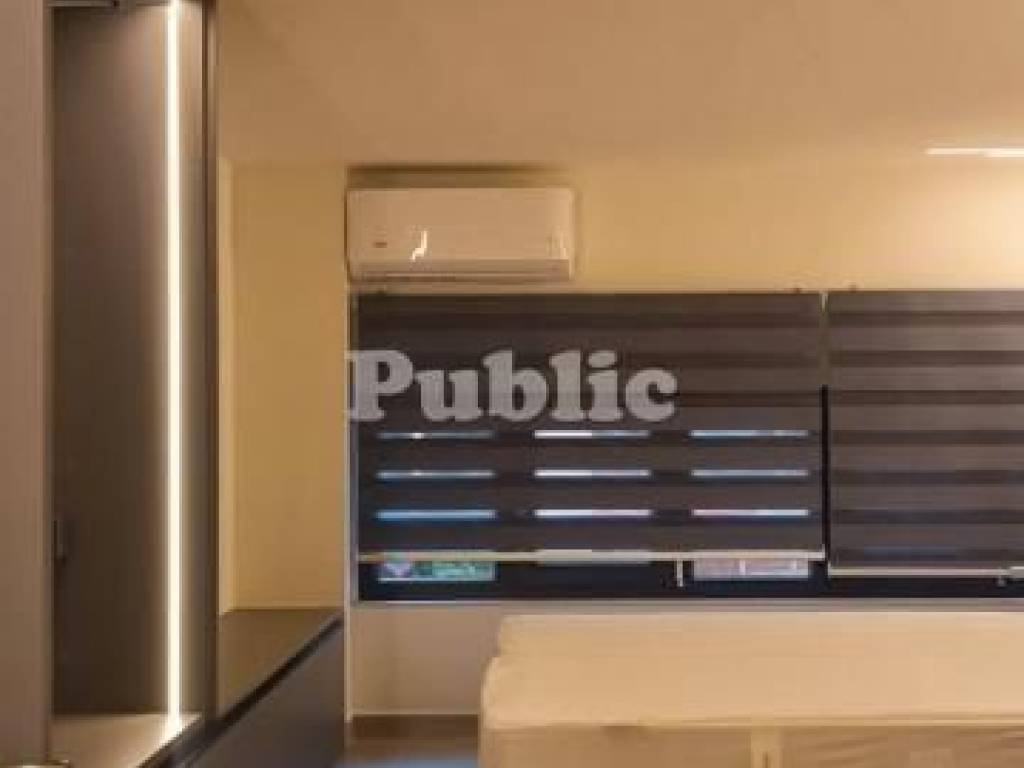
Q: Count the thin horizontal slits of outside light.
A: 9